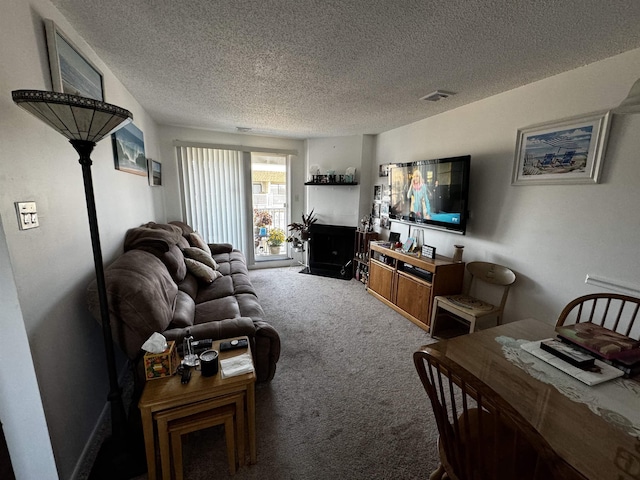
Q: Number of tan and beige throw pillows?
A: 3